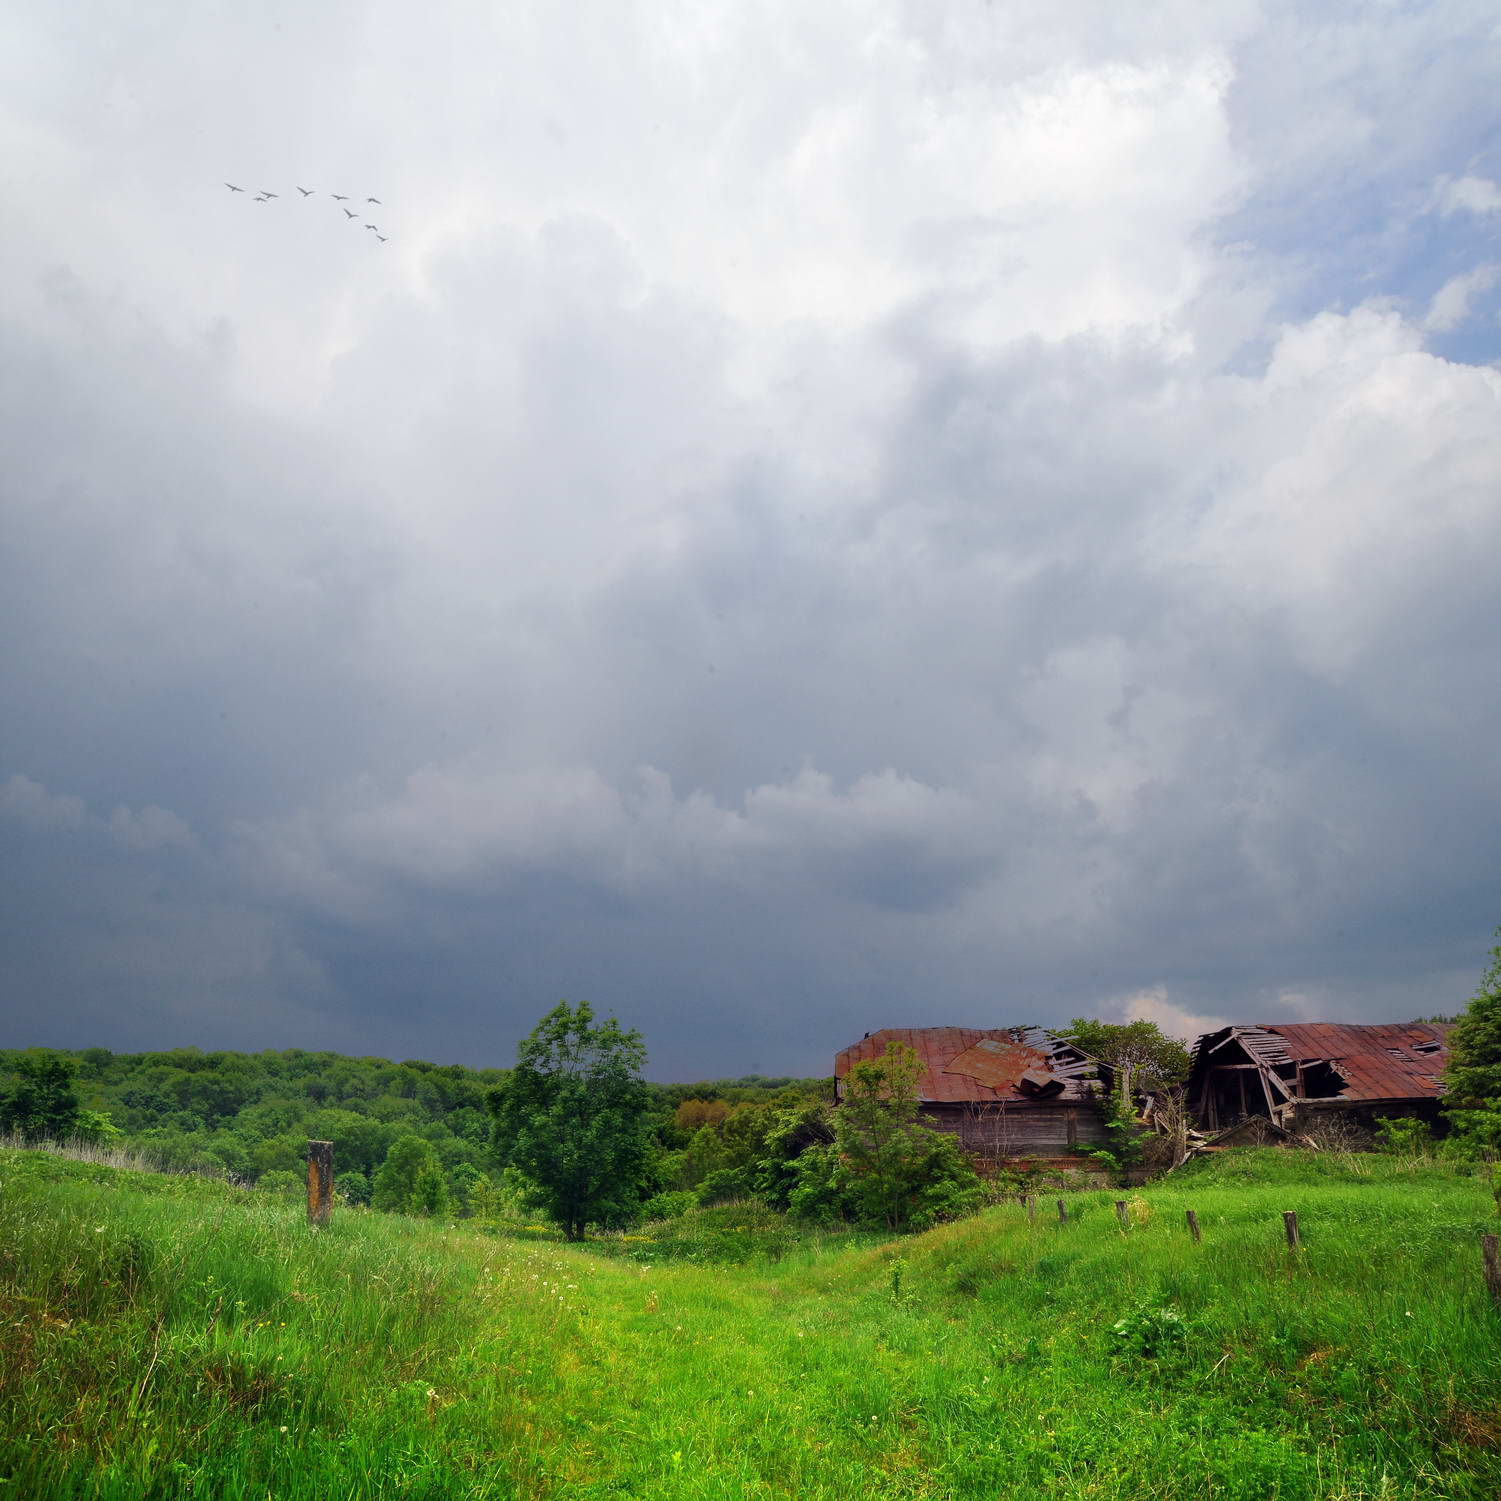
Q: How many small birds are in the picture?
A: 9